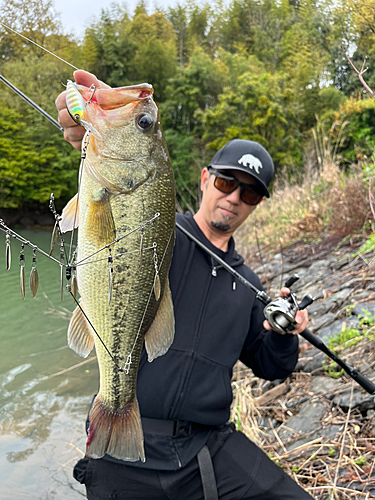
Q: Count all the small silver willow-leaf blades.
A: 9